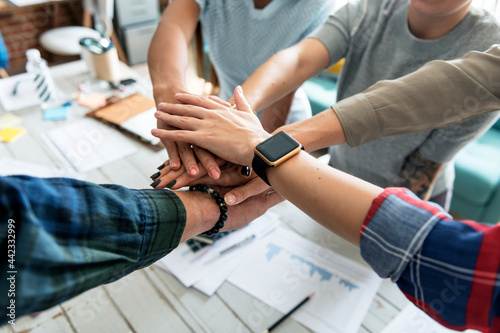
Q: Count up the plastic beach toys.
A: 0